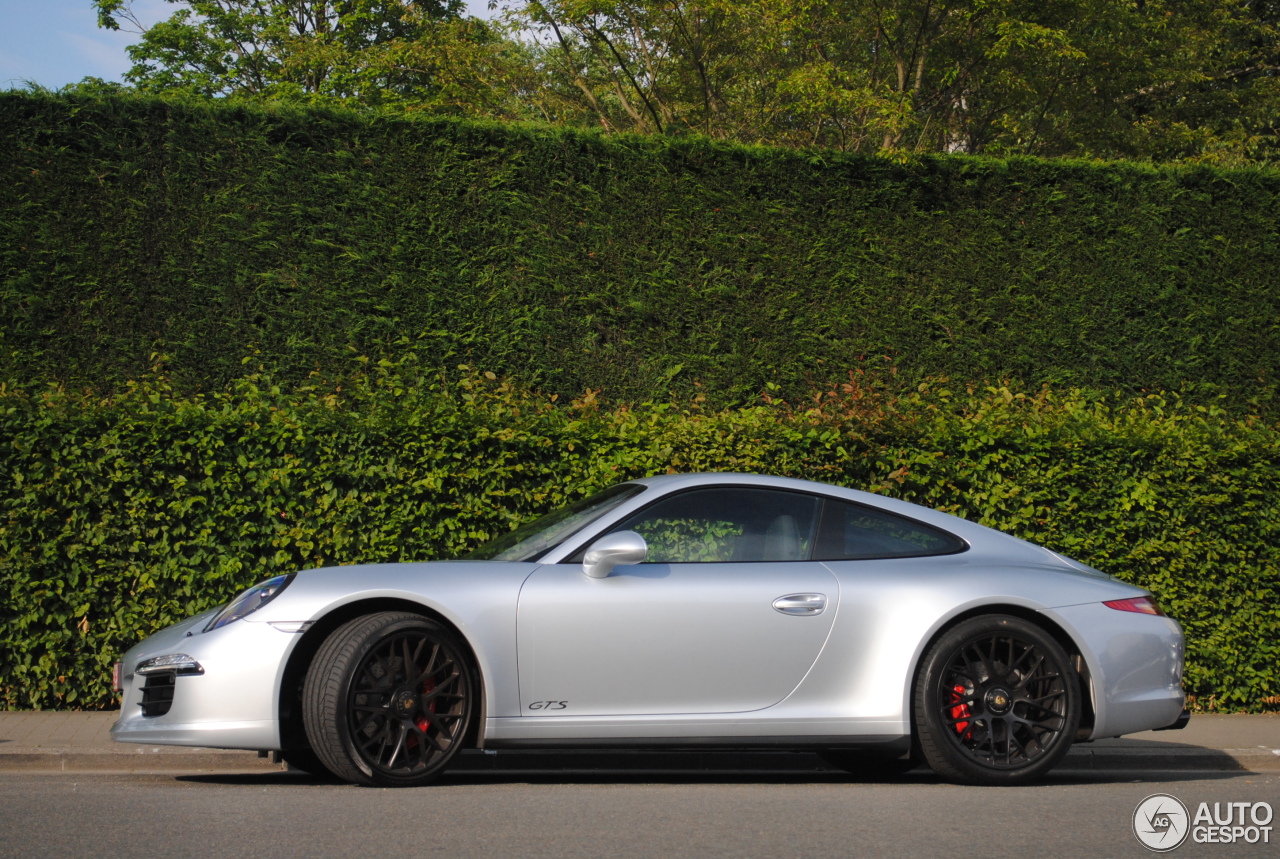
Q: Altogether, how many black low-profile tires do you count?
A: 2